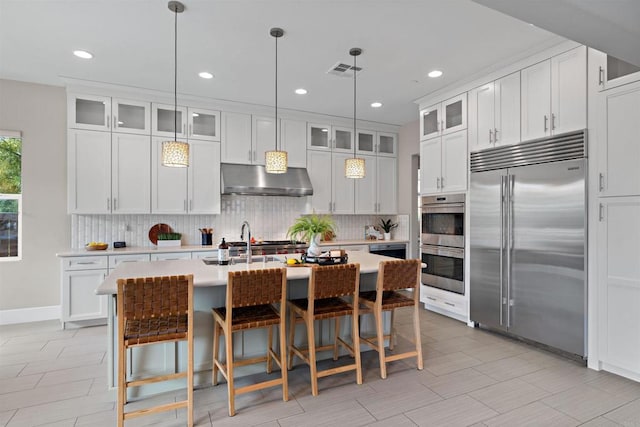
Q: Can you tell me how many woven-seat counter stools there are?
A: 4